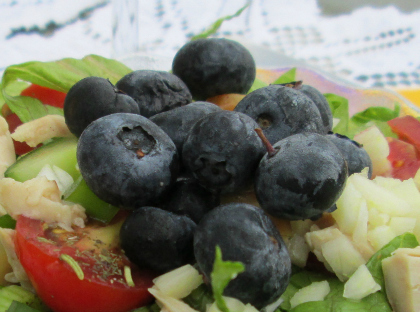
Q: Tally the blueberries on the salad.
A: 13